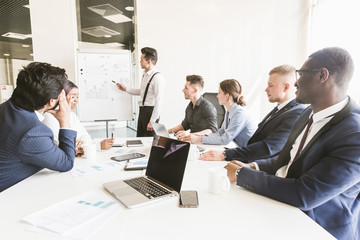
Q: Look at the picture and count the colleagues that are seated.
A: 6